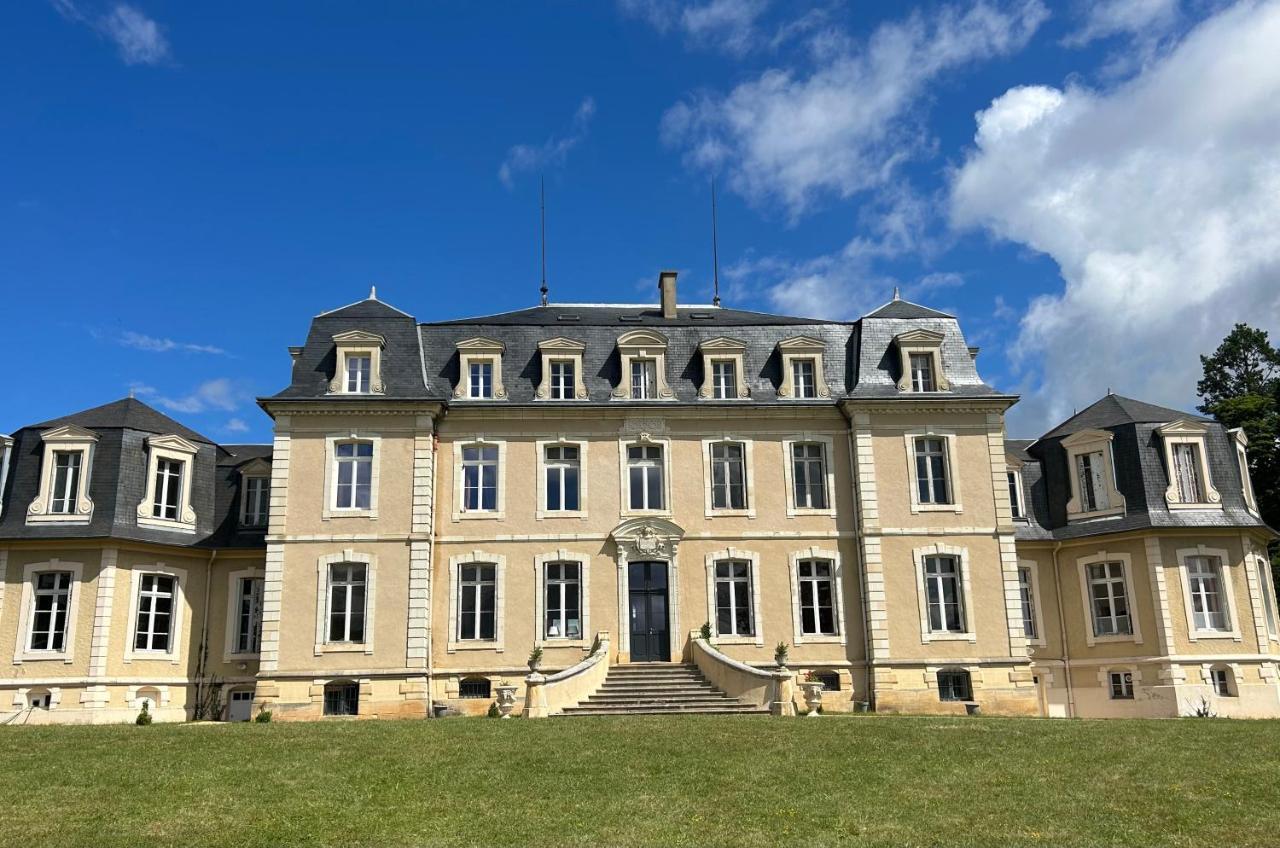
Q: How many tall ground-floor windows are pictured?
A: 13